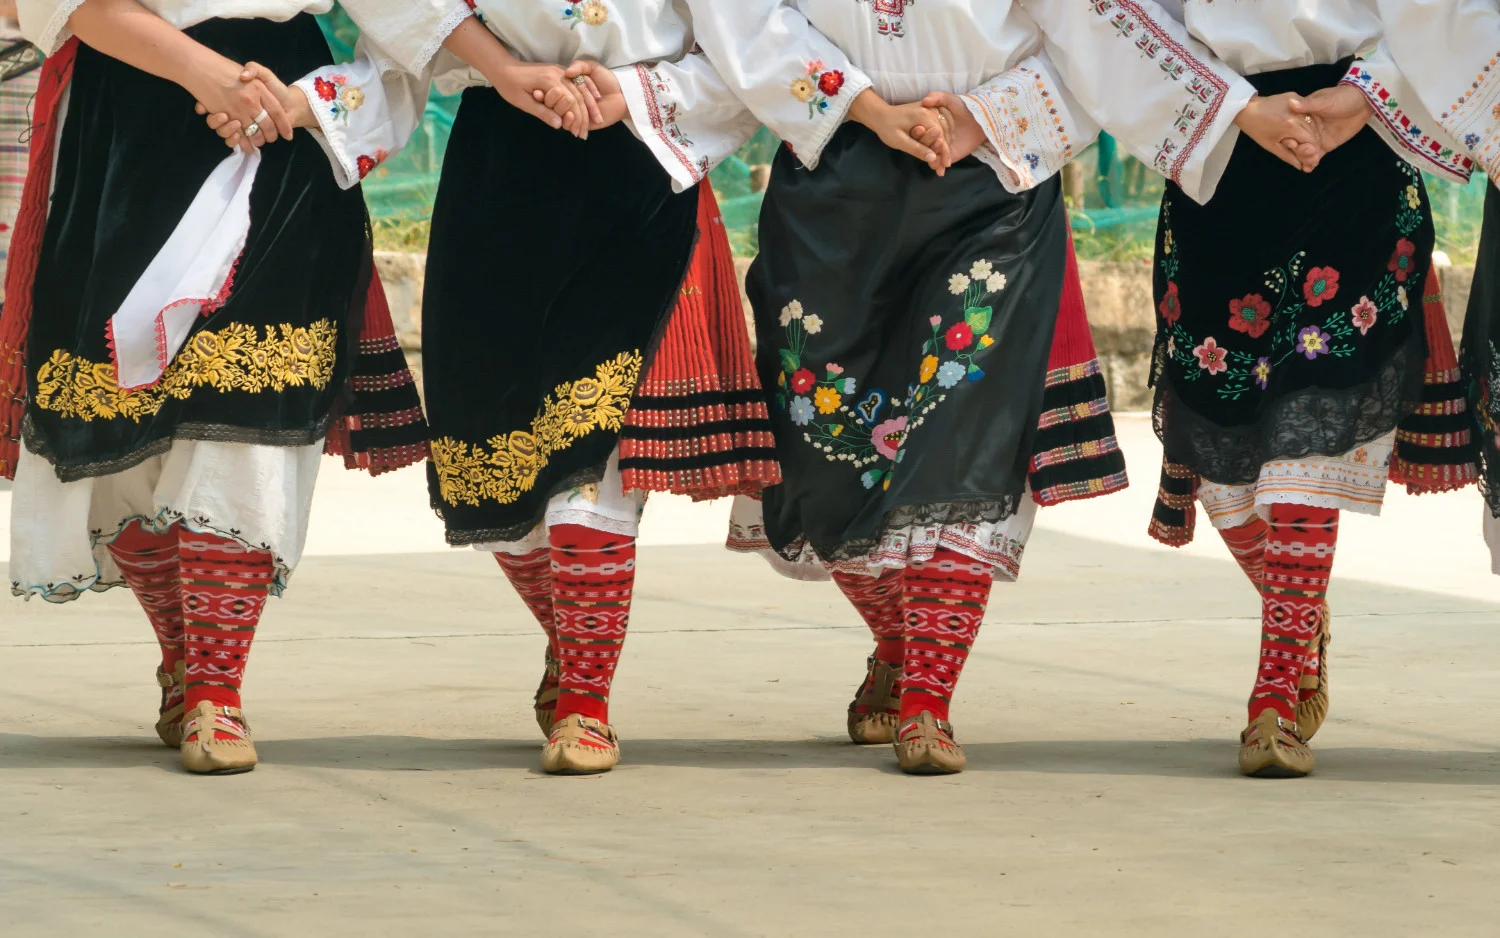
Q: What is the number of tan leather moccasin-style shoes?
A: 8